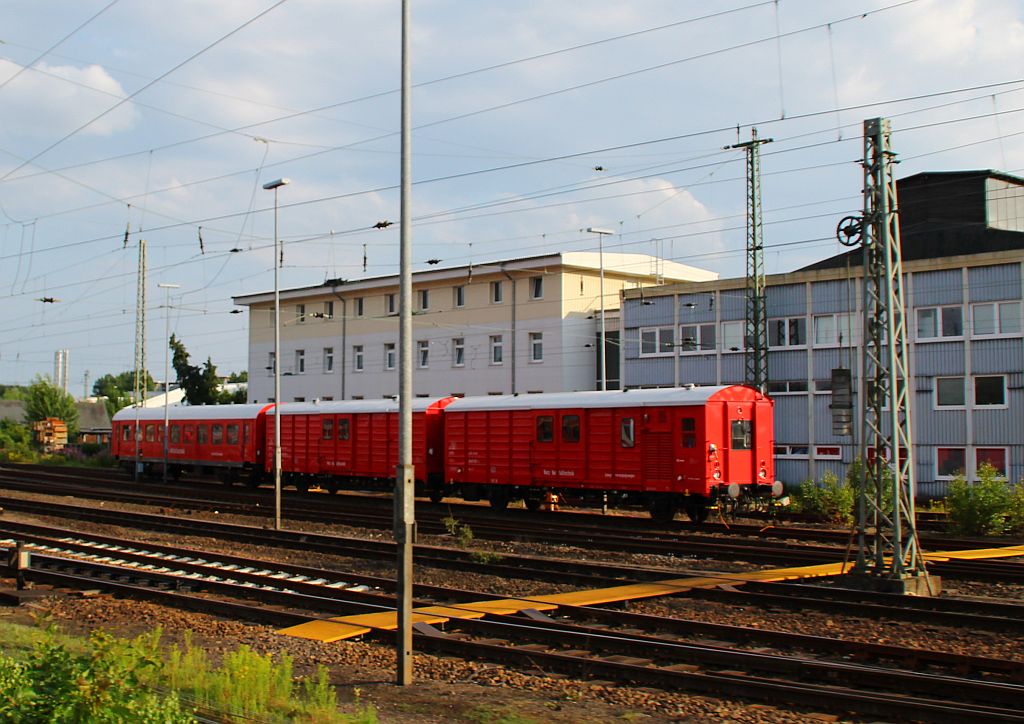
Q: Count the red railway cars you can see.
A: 3